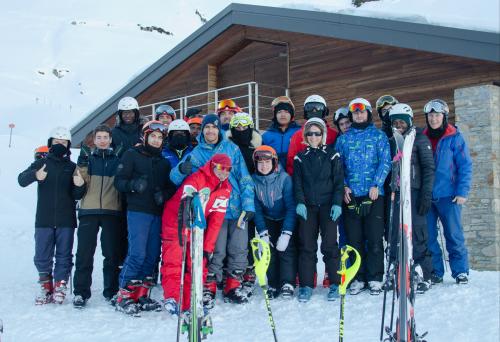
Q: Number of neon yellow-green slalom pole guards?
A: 2